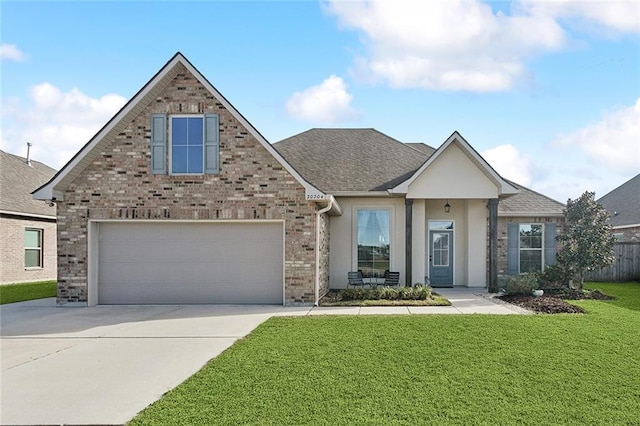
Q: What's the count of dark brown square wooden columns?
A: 2